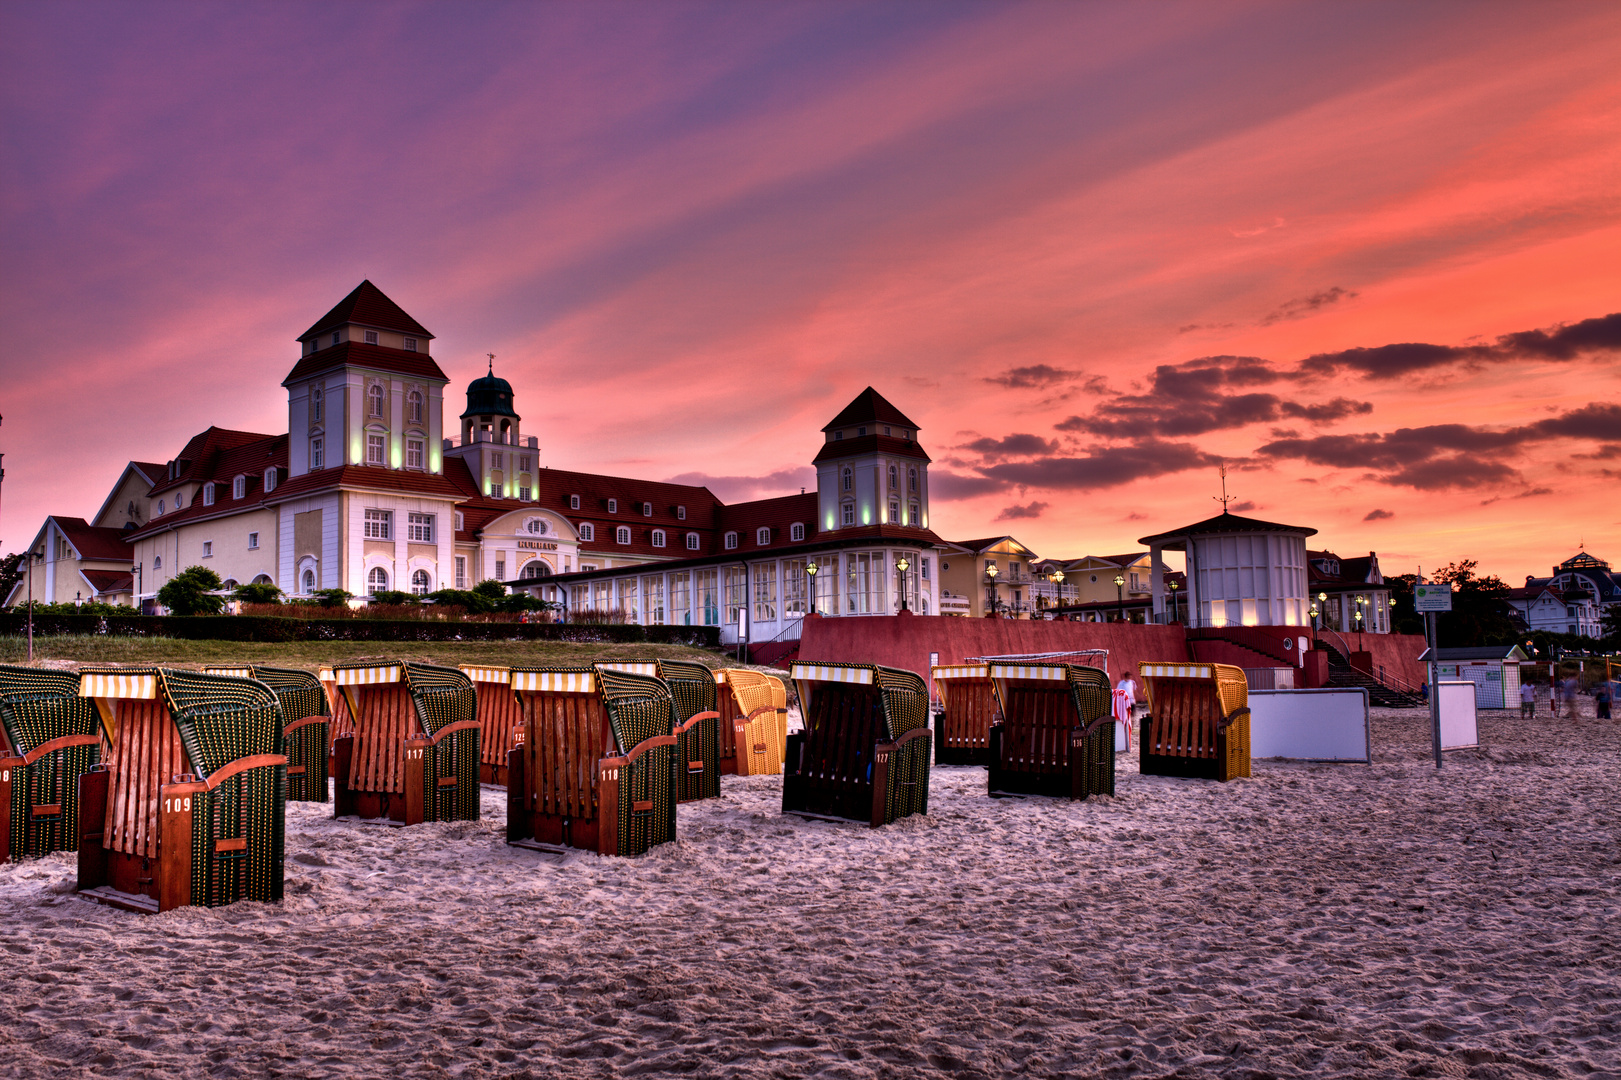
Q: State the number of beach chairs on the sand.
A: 14